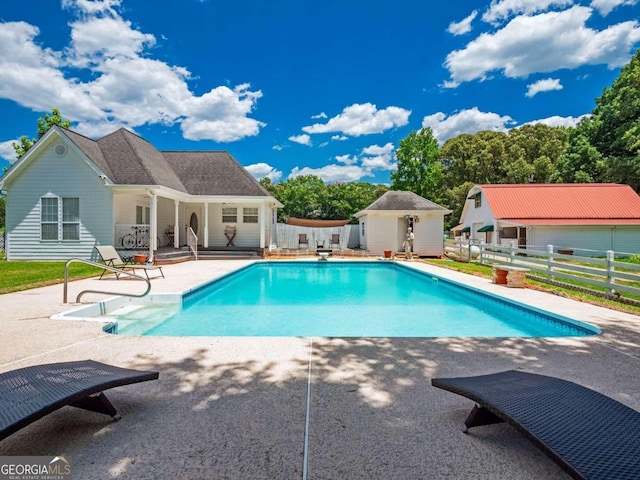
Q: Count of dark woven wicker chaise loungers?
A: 2